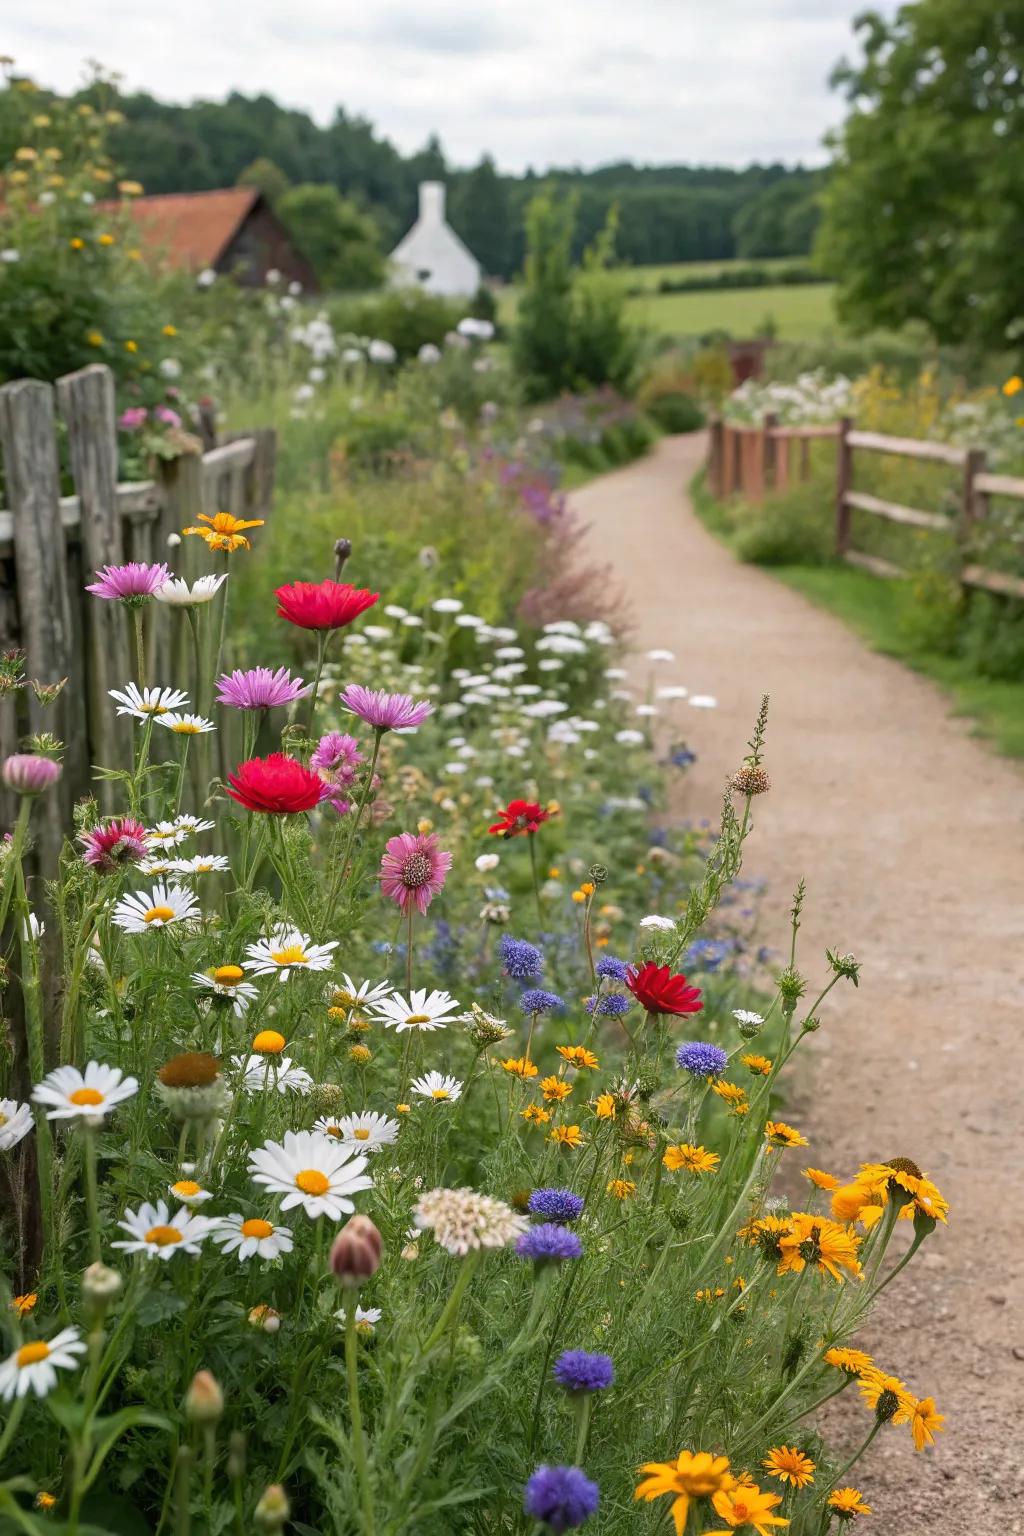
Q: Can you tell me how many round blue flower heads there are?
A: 9